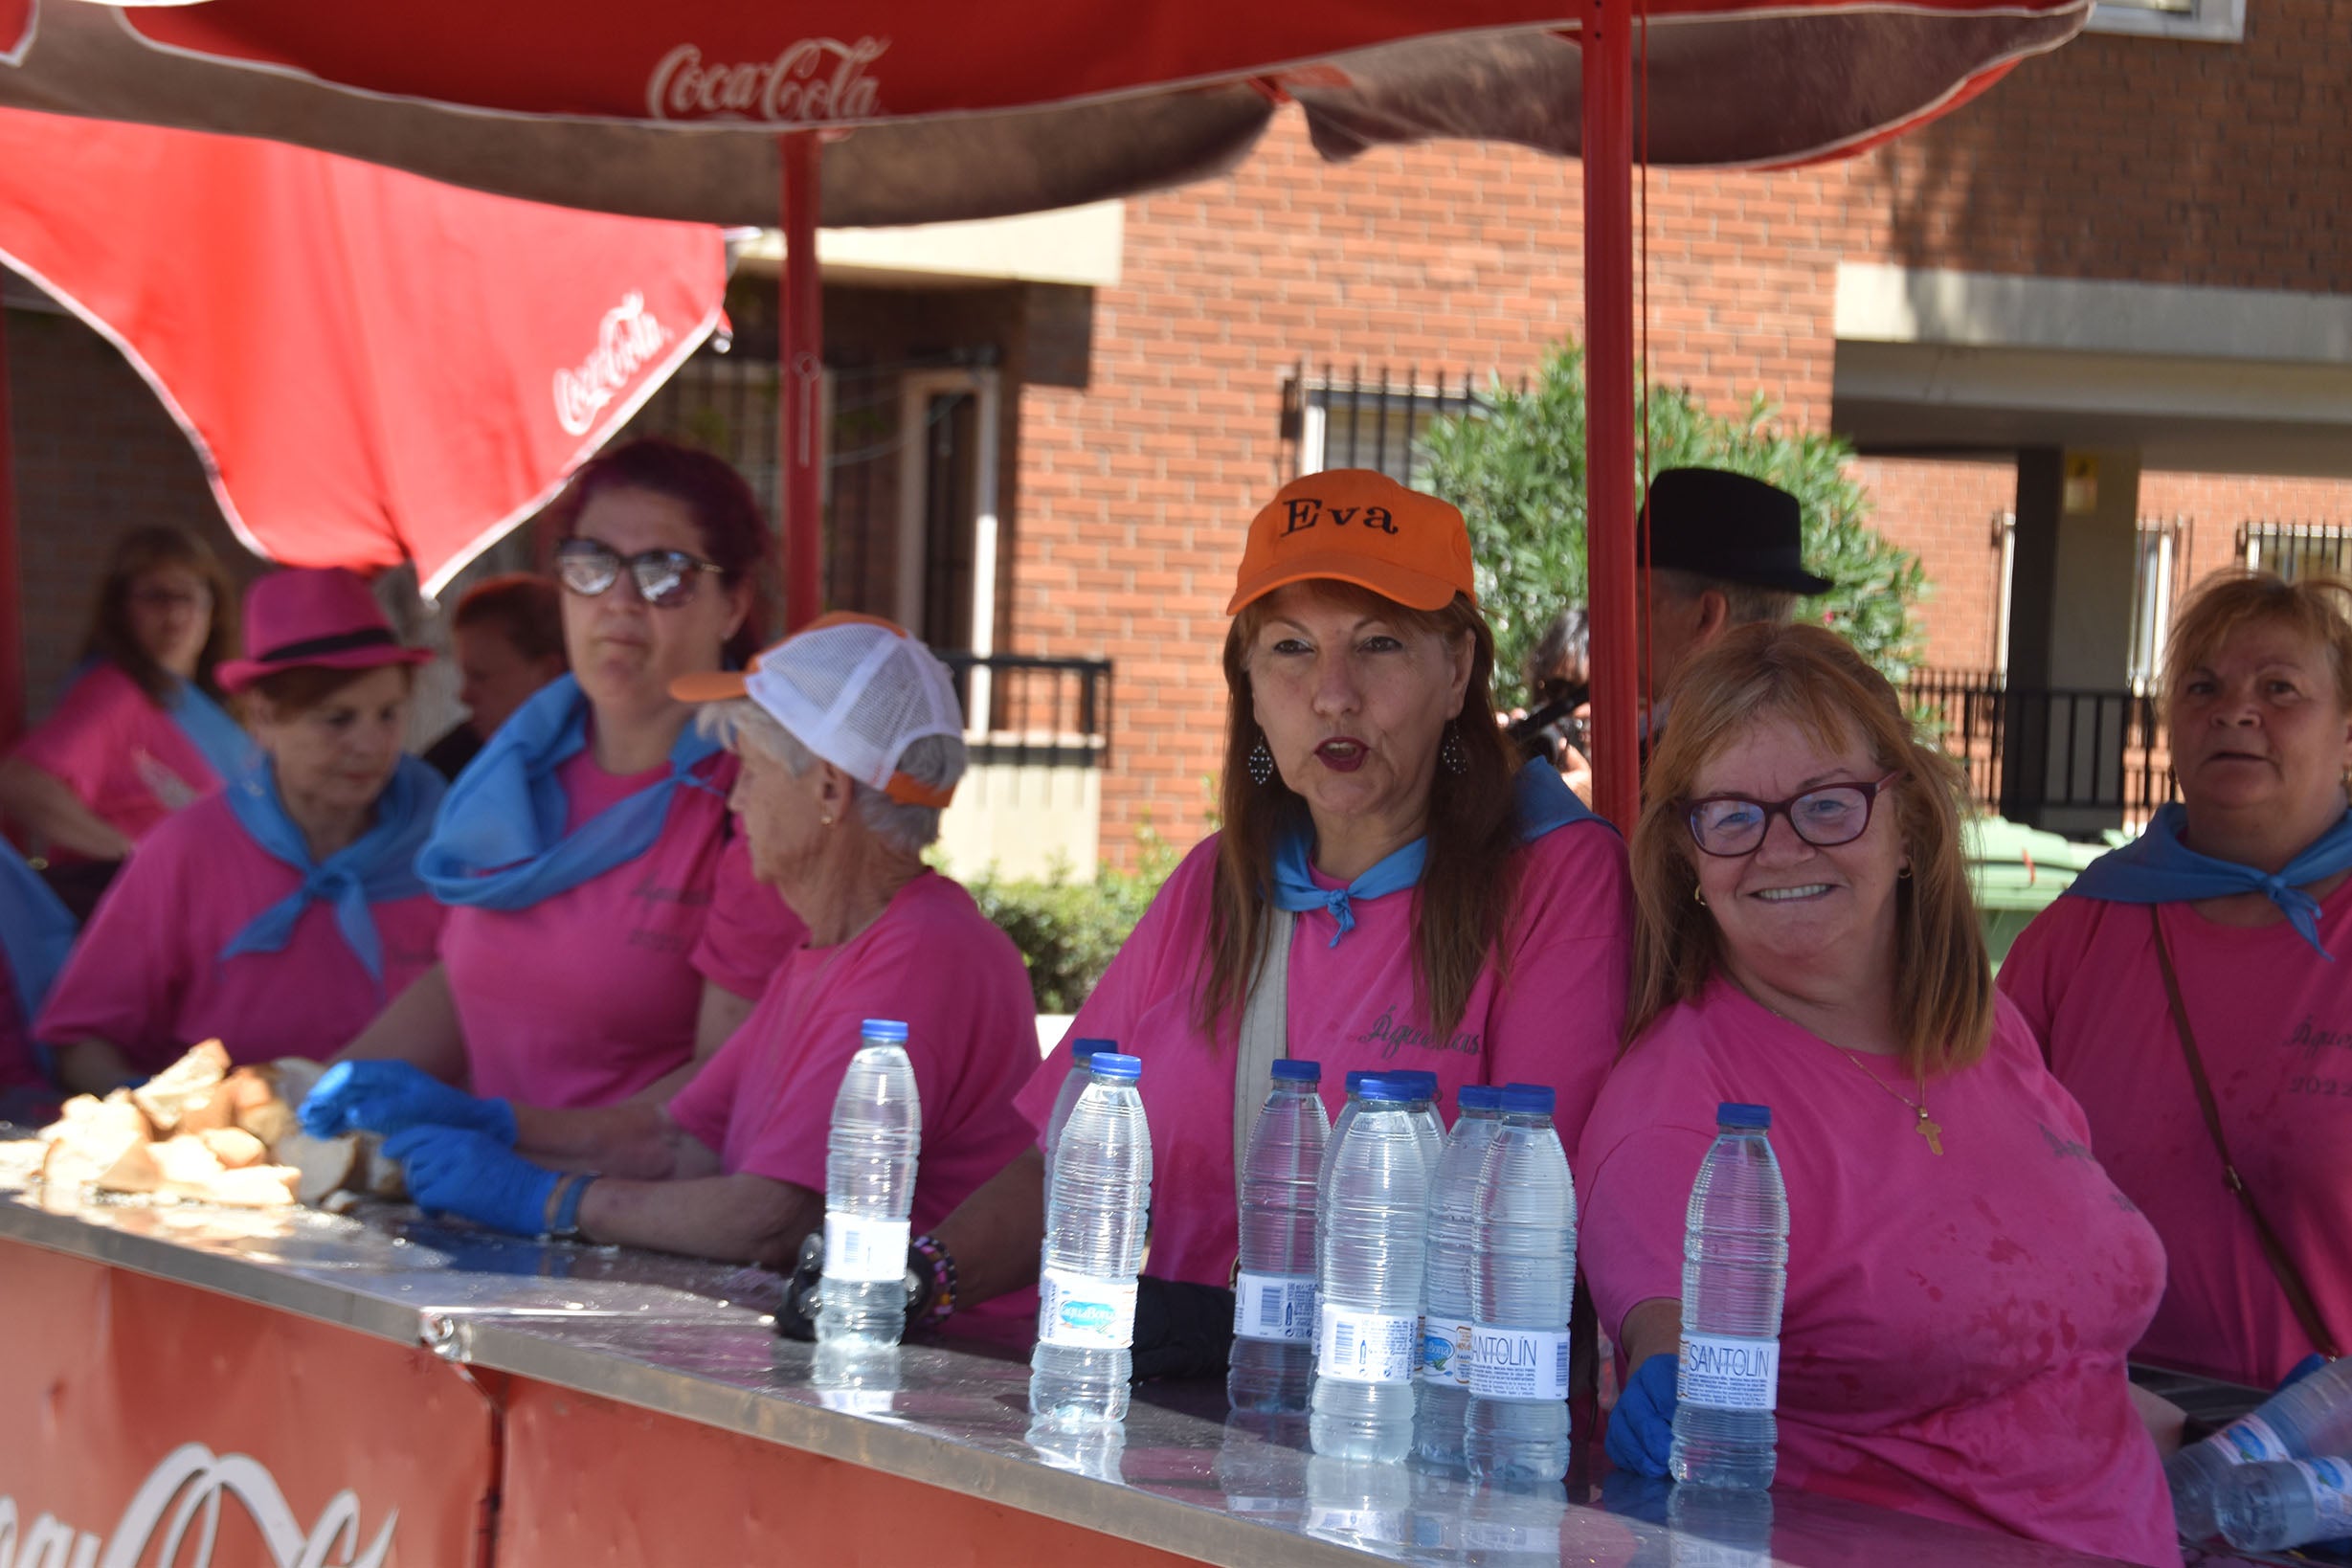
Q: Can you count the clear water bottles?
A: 12